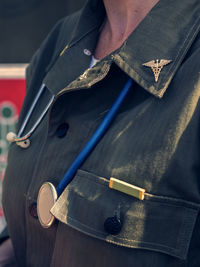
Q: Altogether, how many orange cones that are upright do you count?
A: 0